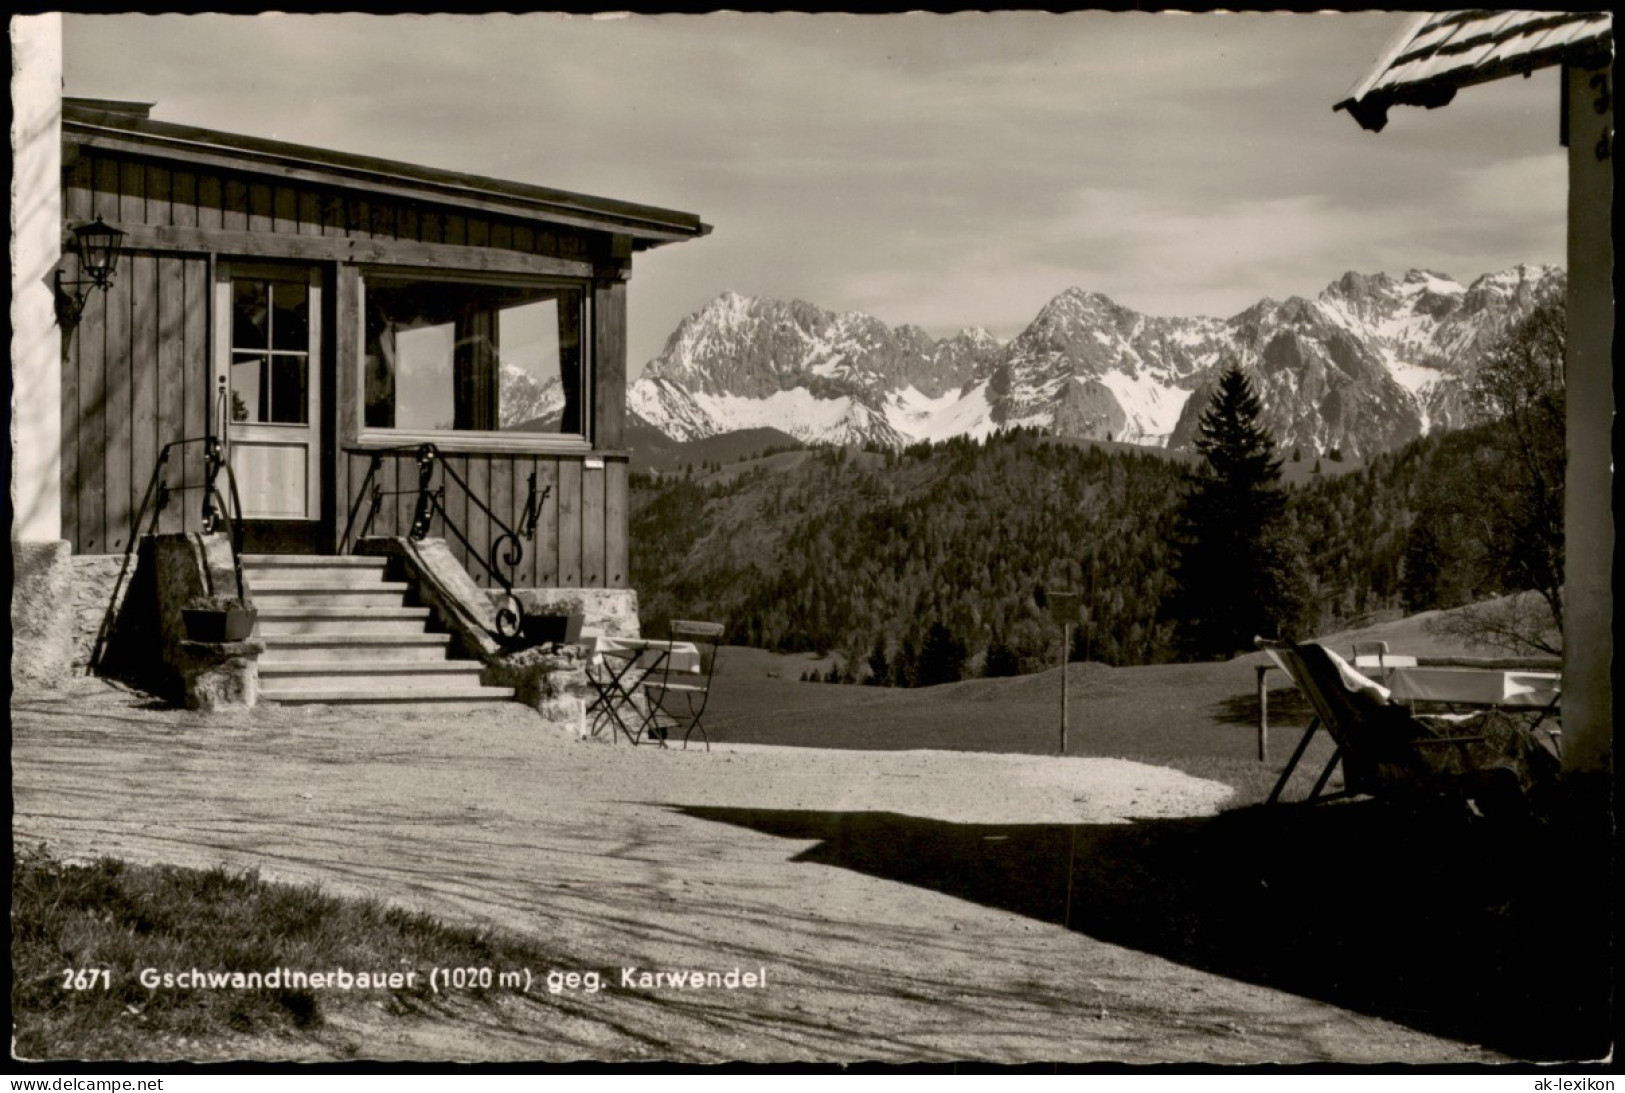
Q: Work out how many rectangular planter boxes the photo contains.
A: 2